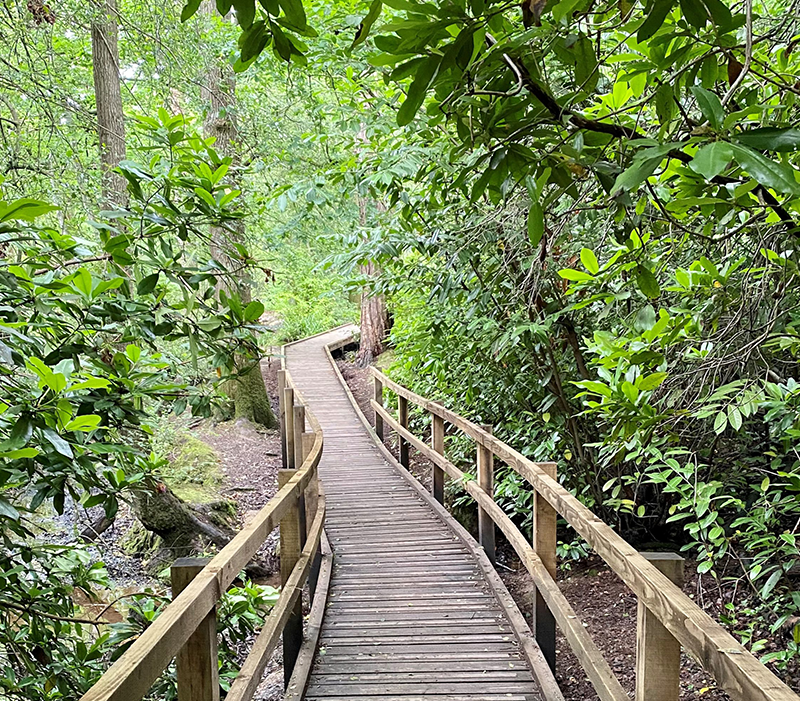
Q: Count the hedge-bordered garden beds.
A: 0